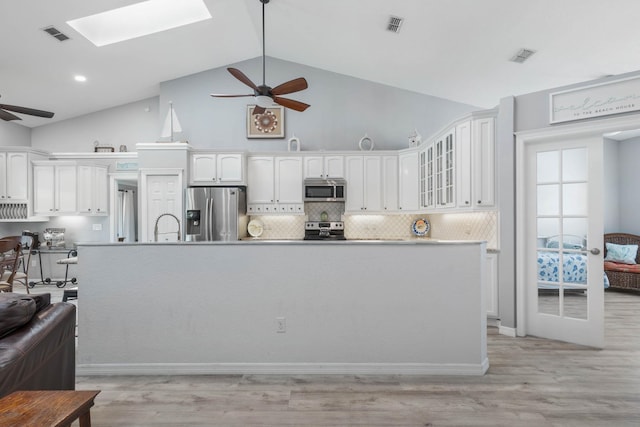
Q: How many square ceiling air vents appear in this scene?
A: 3